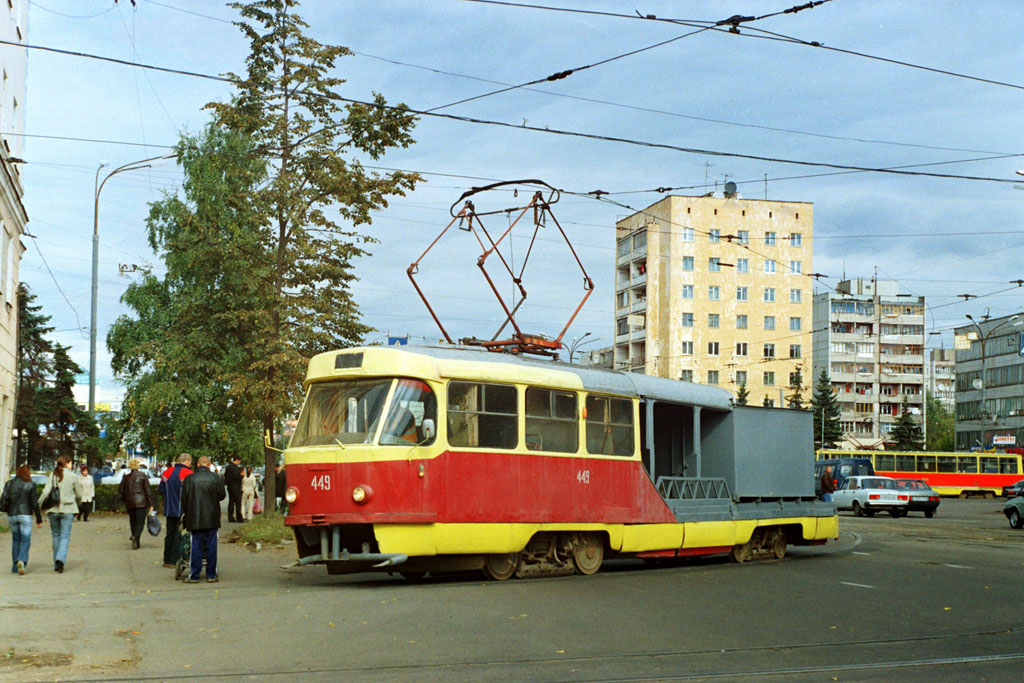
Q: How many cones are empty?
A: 0